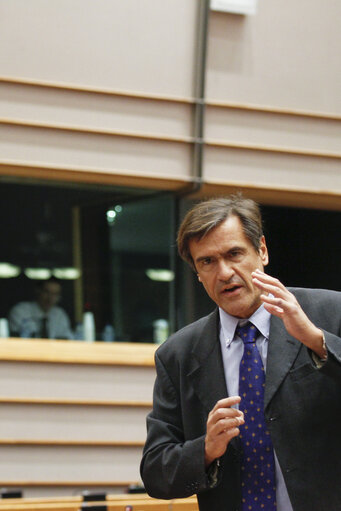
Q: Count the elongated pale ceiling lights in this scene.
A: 4